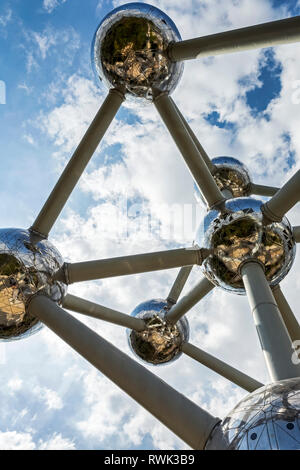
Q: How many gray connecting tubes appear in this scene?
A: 15